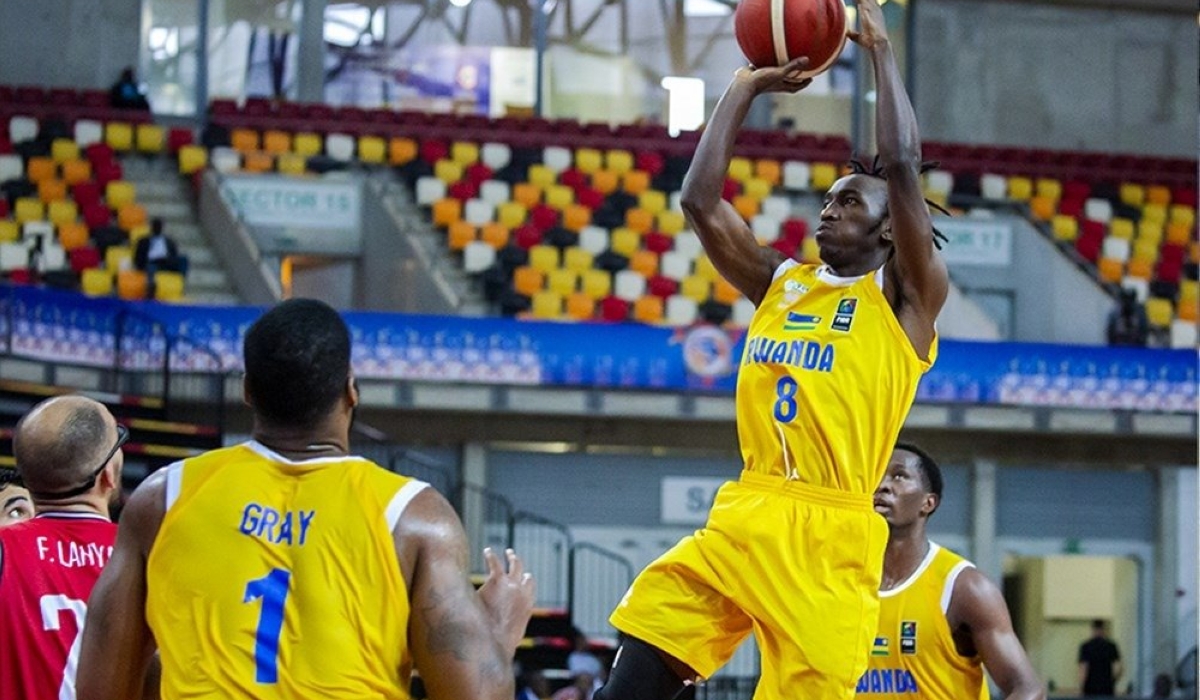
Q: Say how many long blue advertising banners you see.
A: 1